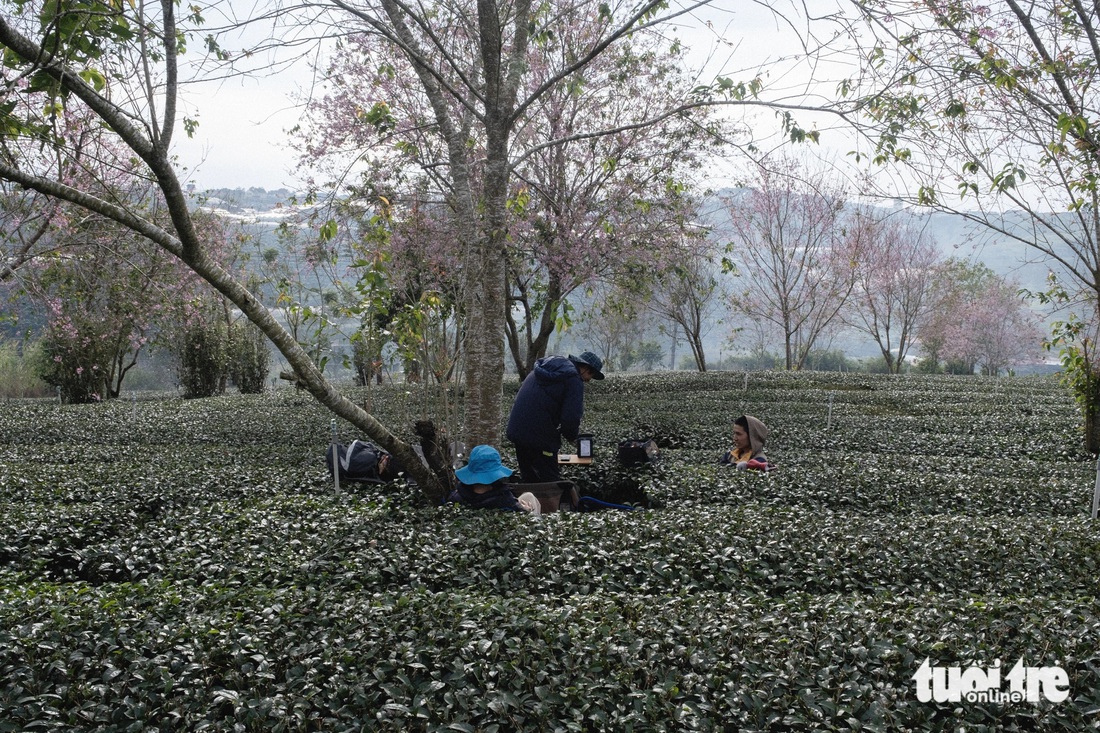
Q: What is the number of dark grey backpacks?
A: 1